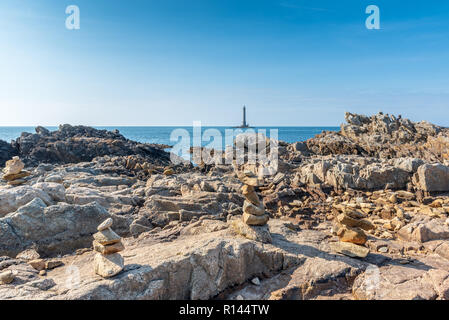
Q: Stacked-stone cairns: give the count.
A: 4